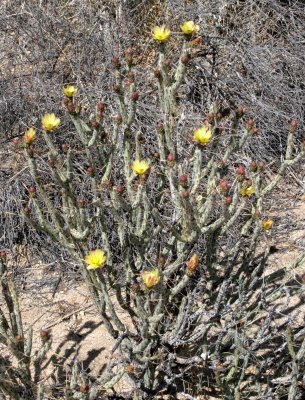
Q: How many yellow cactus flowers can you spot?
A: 11